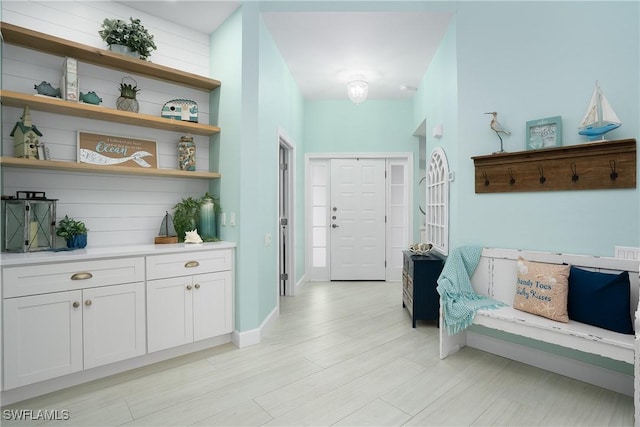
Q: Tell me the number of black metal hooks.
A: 5